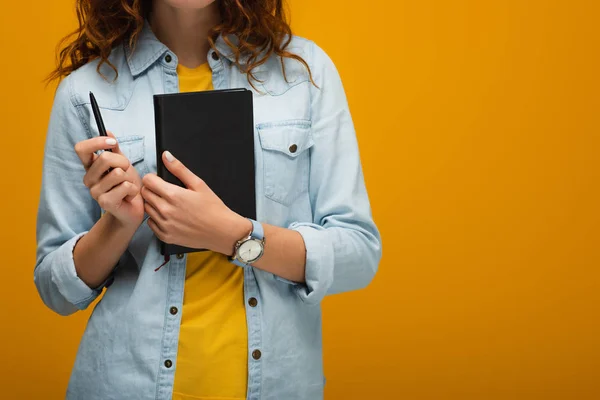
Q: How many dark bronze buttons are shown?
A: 8